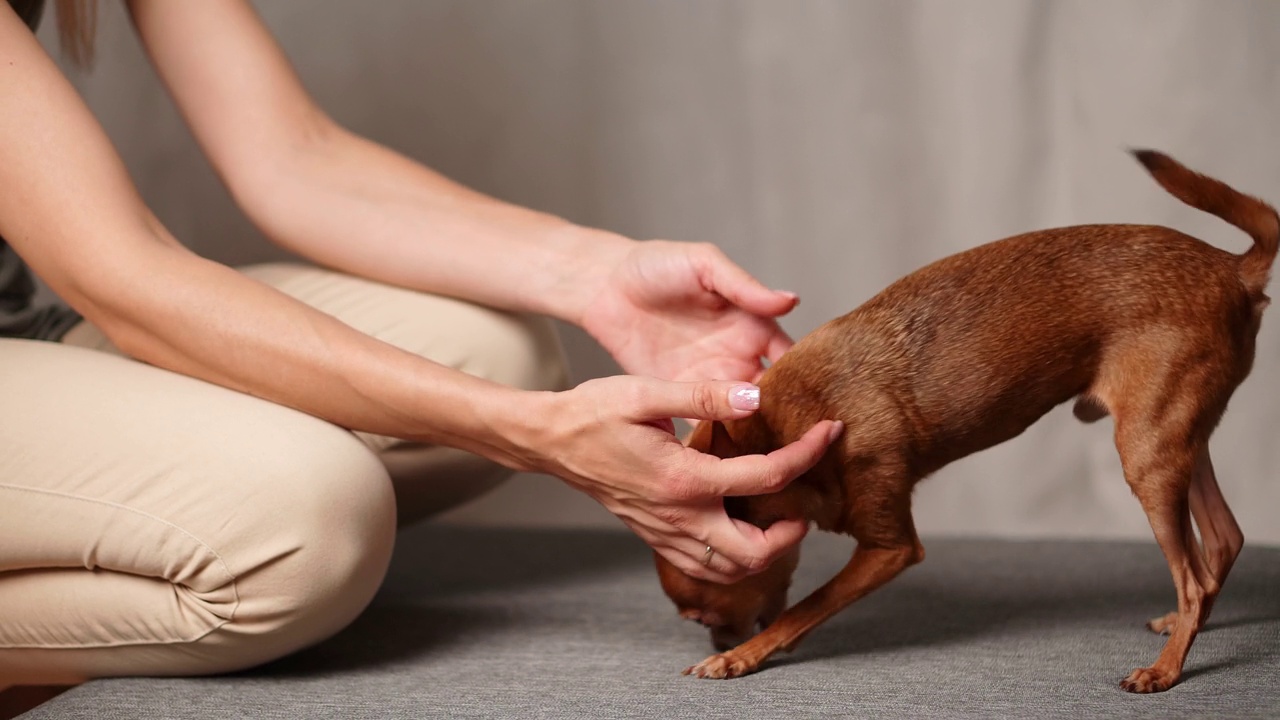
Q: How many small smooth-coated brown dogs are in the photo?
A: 1